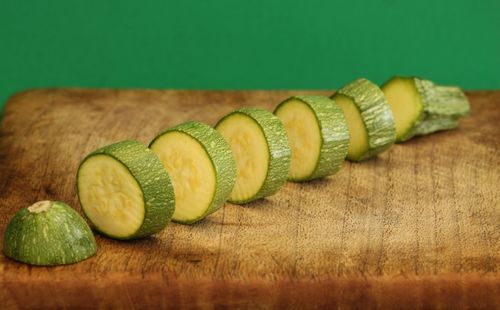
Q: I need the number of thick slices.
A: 5